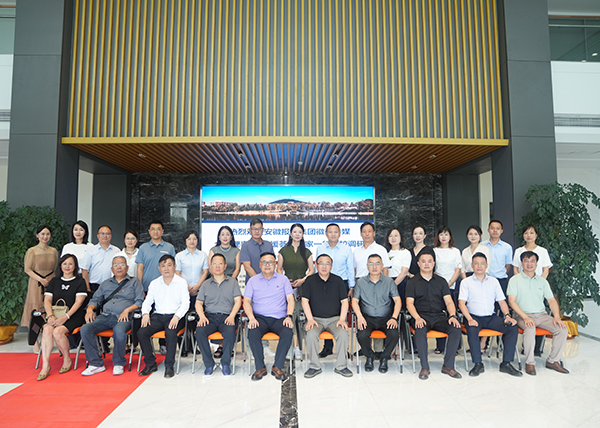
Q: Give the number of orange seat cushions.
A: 10